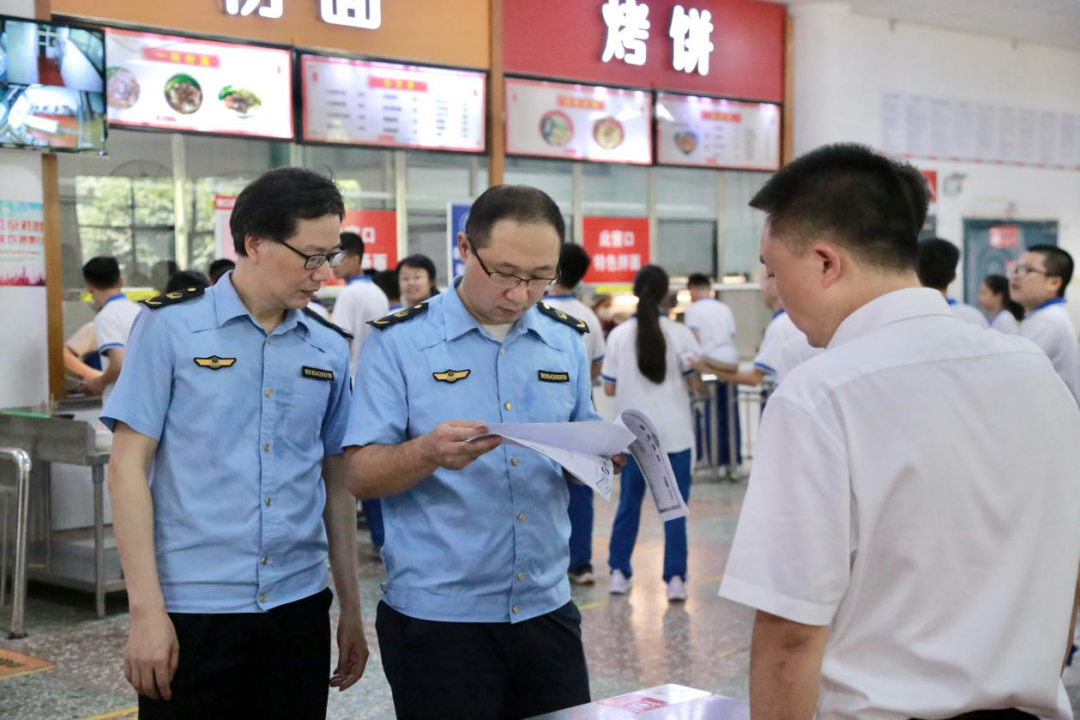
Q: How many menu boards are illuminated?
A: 4